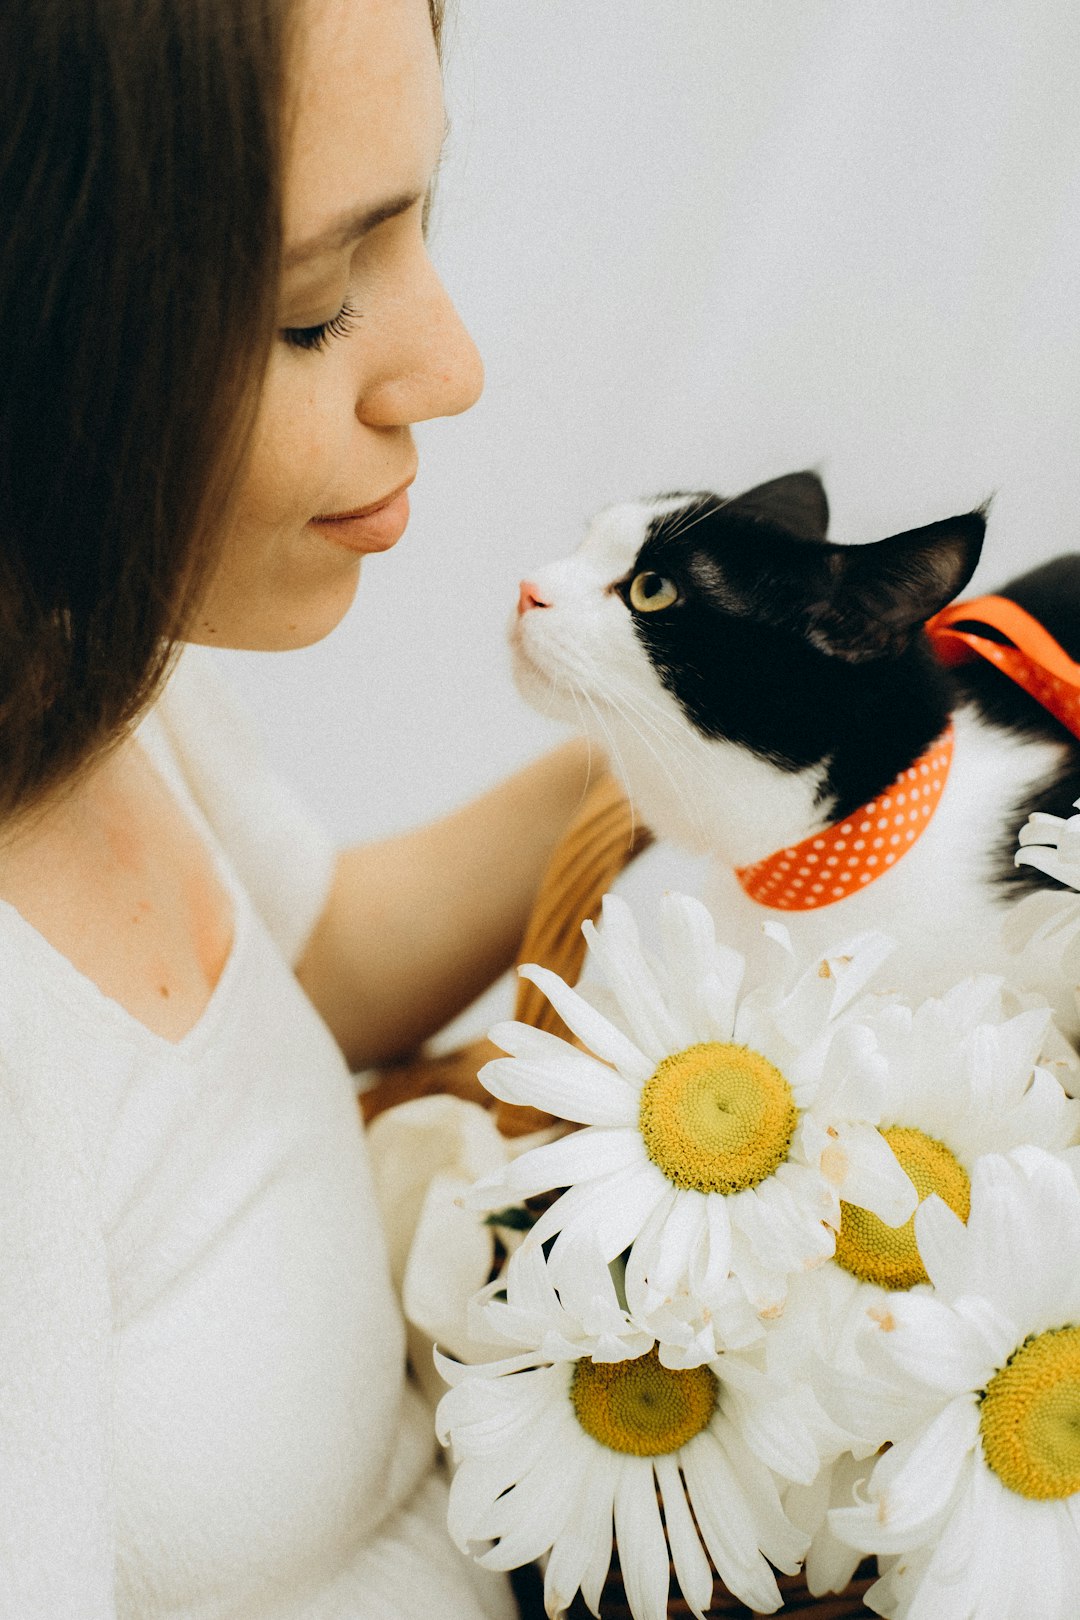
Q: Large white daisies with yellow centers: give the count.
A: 4